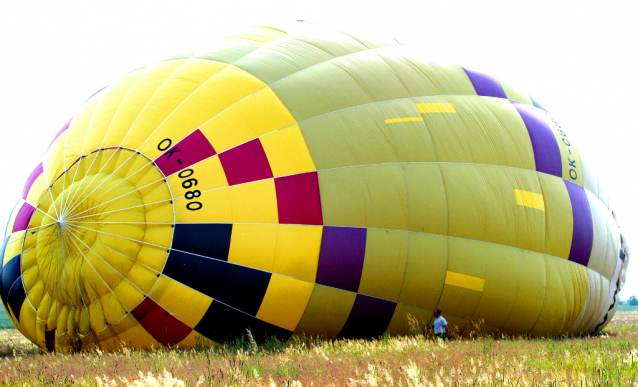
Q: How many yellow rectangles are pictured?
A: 4